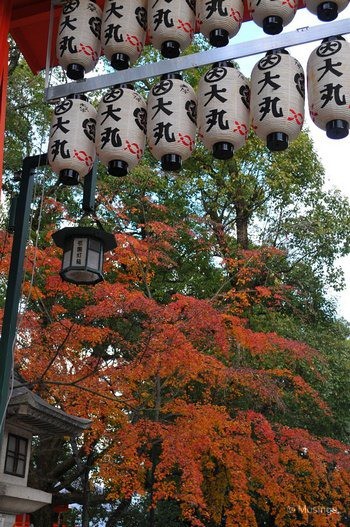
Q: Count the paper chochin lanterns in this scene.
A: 12